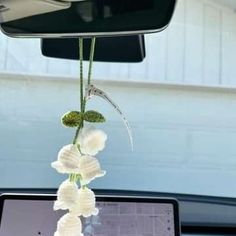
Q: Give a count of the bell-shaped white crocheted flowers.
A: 6